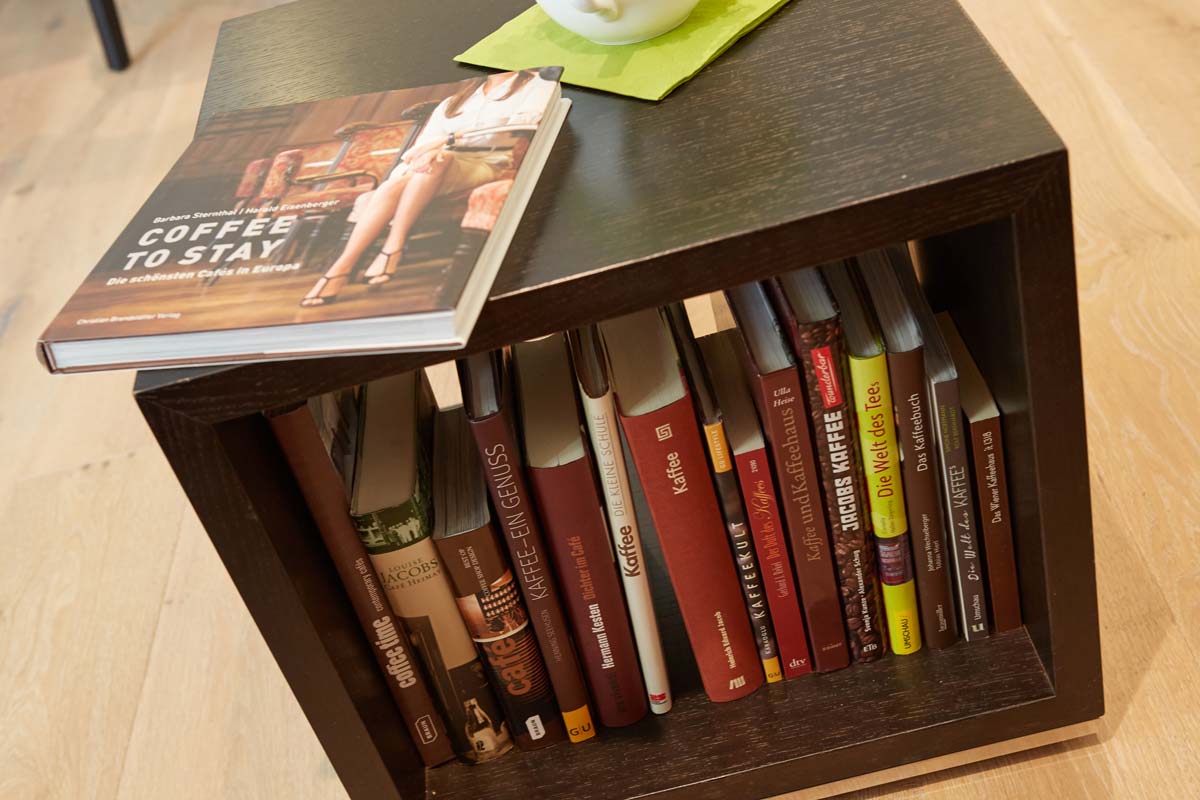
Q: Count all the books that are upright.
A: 15